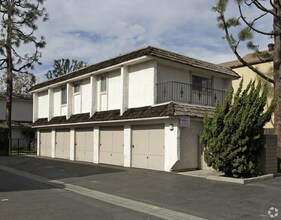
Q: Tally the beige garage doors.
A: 5